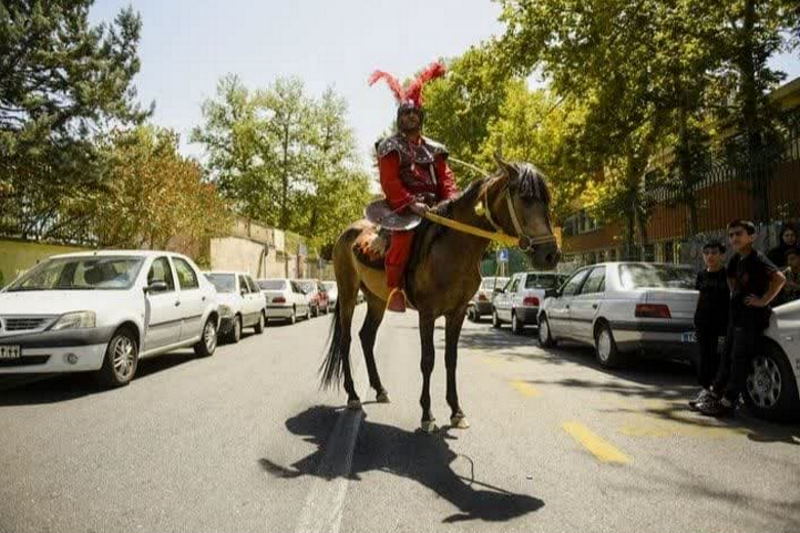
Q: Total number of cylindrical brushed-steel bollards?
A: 0